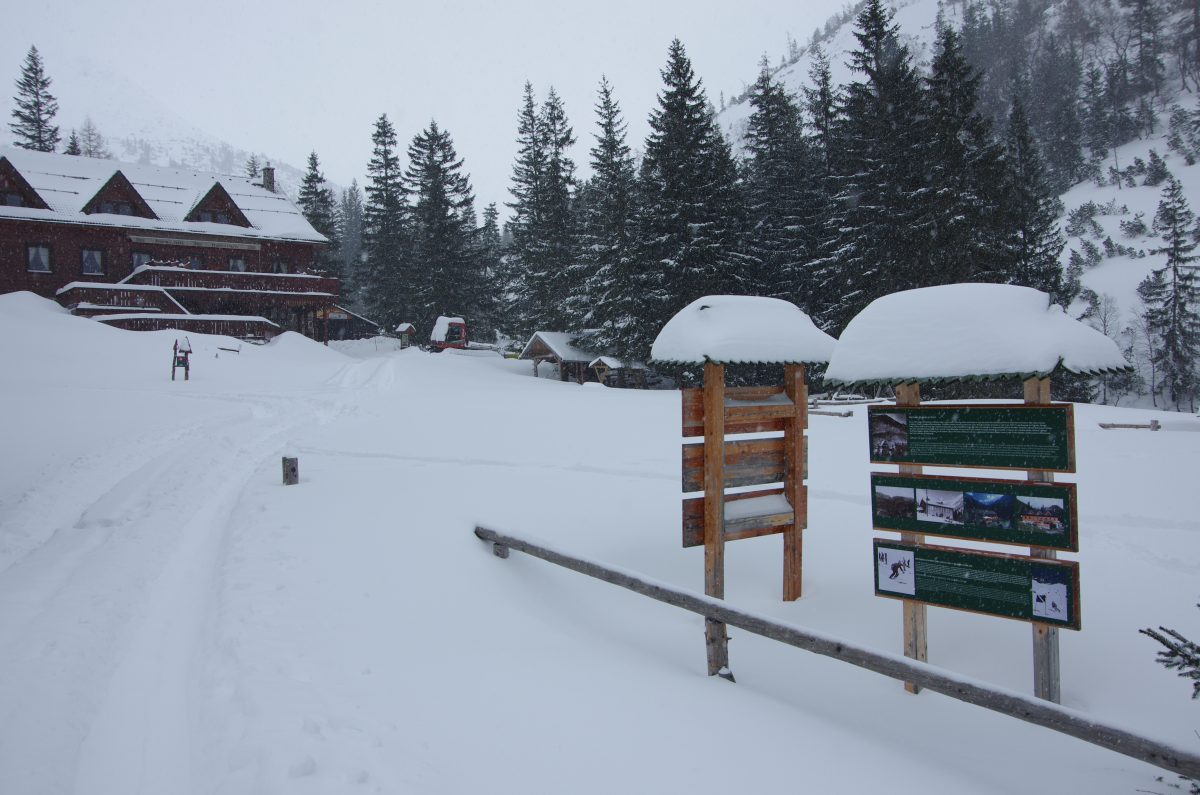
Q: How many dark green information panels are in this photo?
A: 3